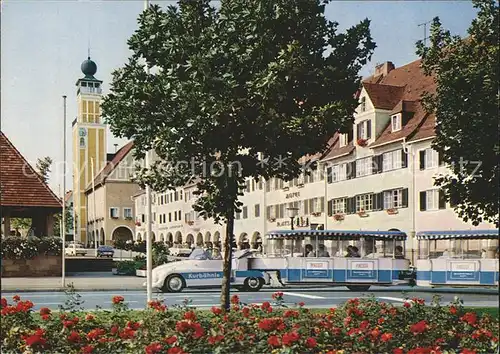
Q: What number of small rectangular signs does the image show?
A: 3